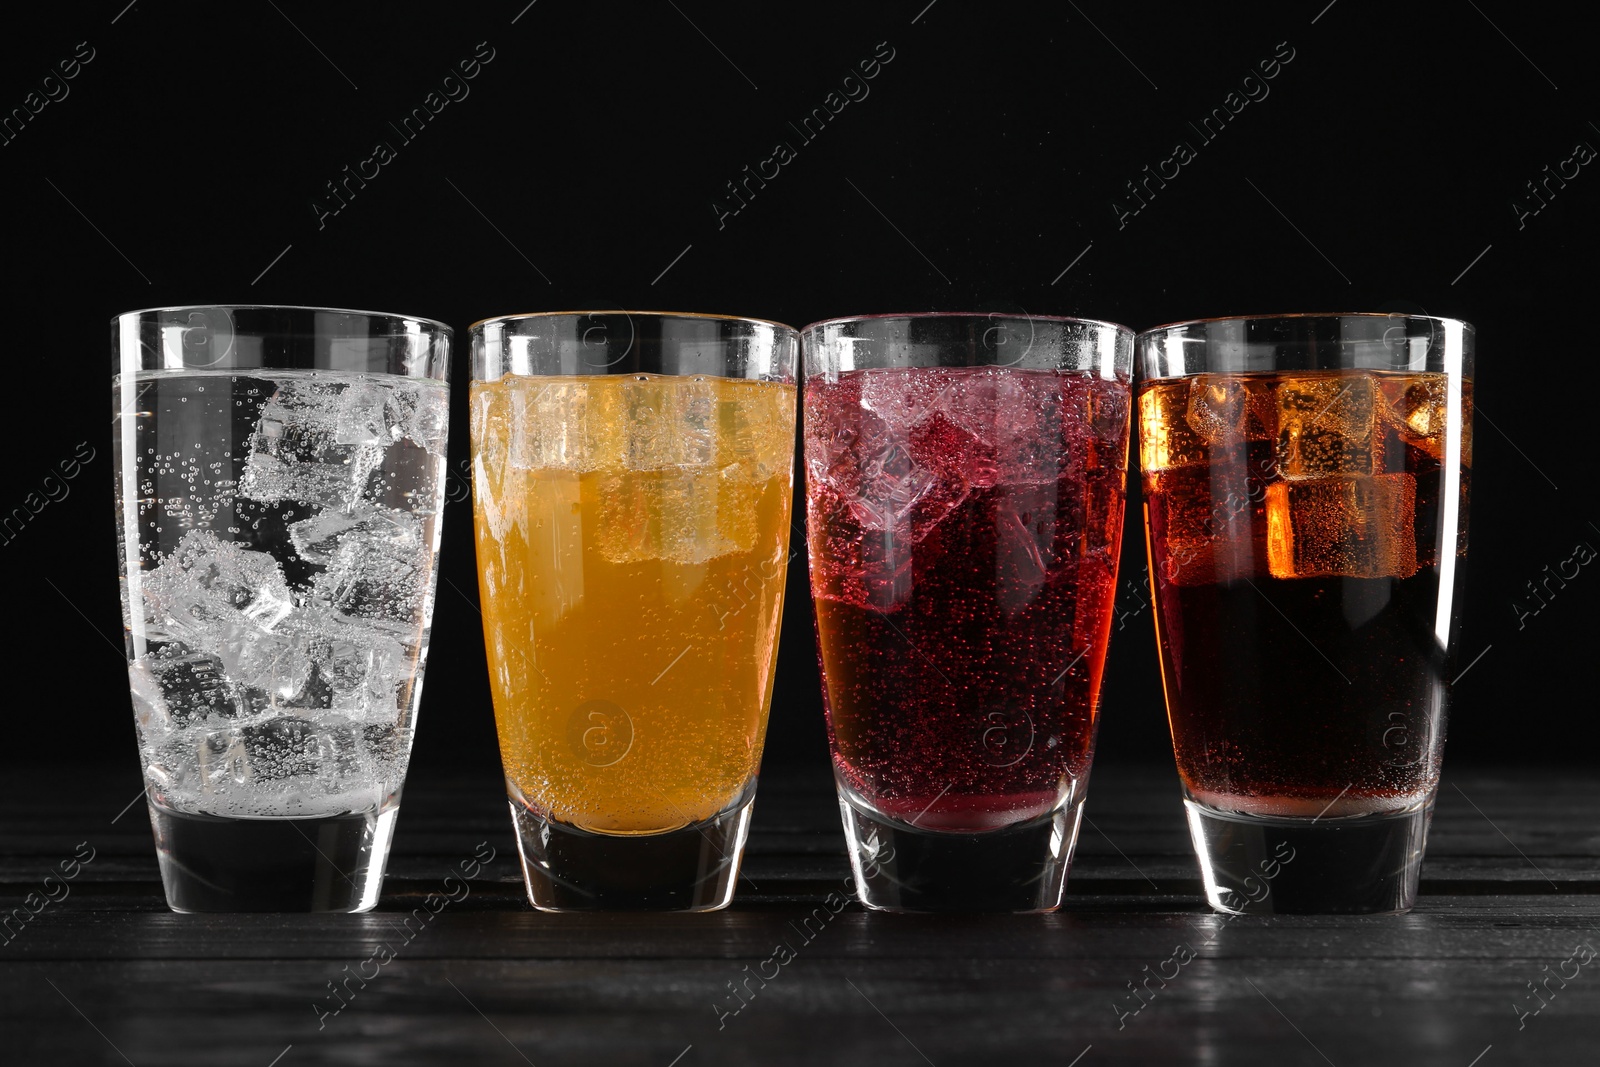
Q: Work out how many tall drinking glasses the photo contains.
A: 4